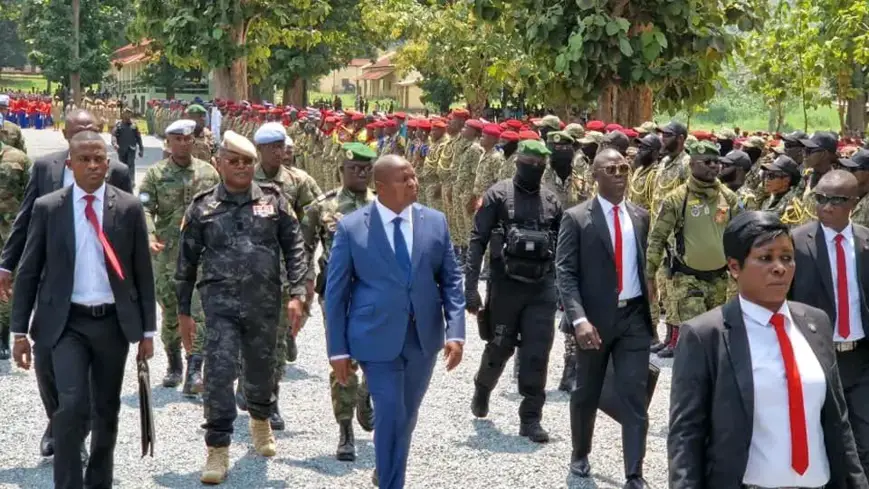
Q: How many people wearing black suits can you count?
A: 5